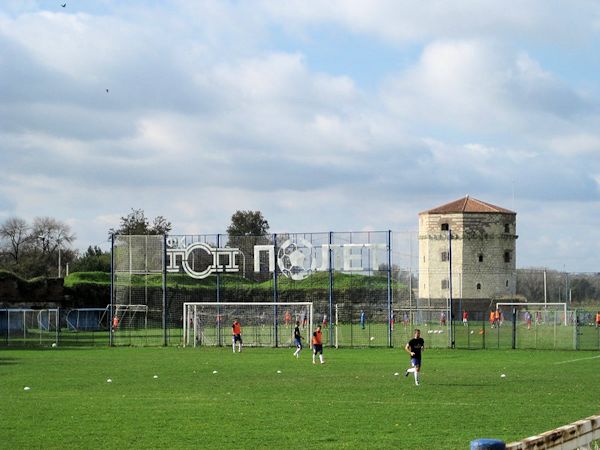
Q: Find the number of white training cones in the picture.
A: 7